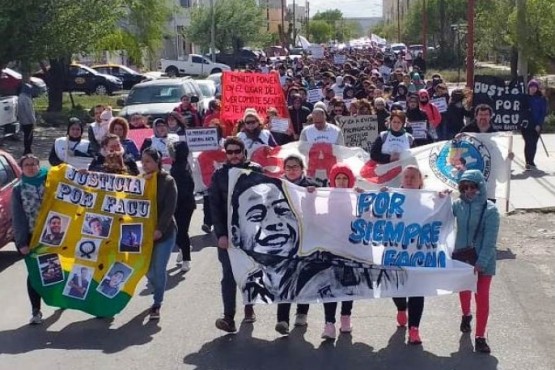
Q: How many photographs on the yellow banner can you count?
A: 6